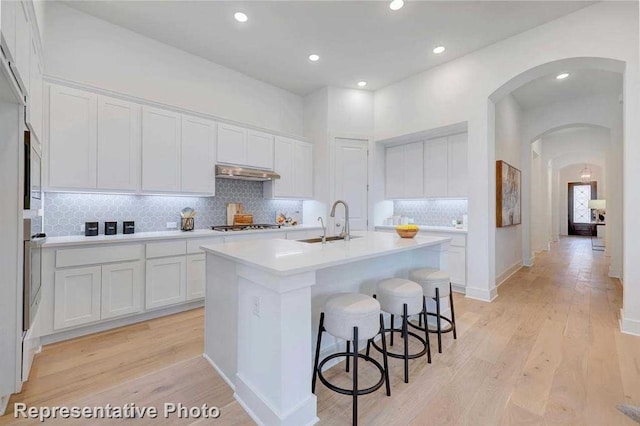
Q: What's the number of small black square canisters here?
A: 3